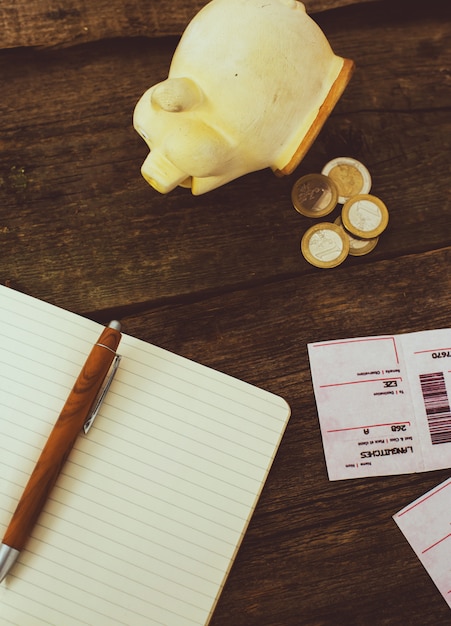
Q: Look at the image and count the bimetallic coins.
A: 5